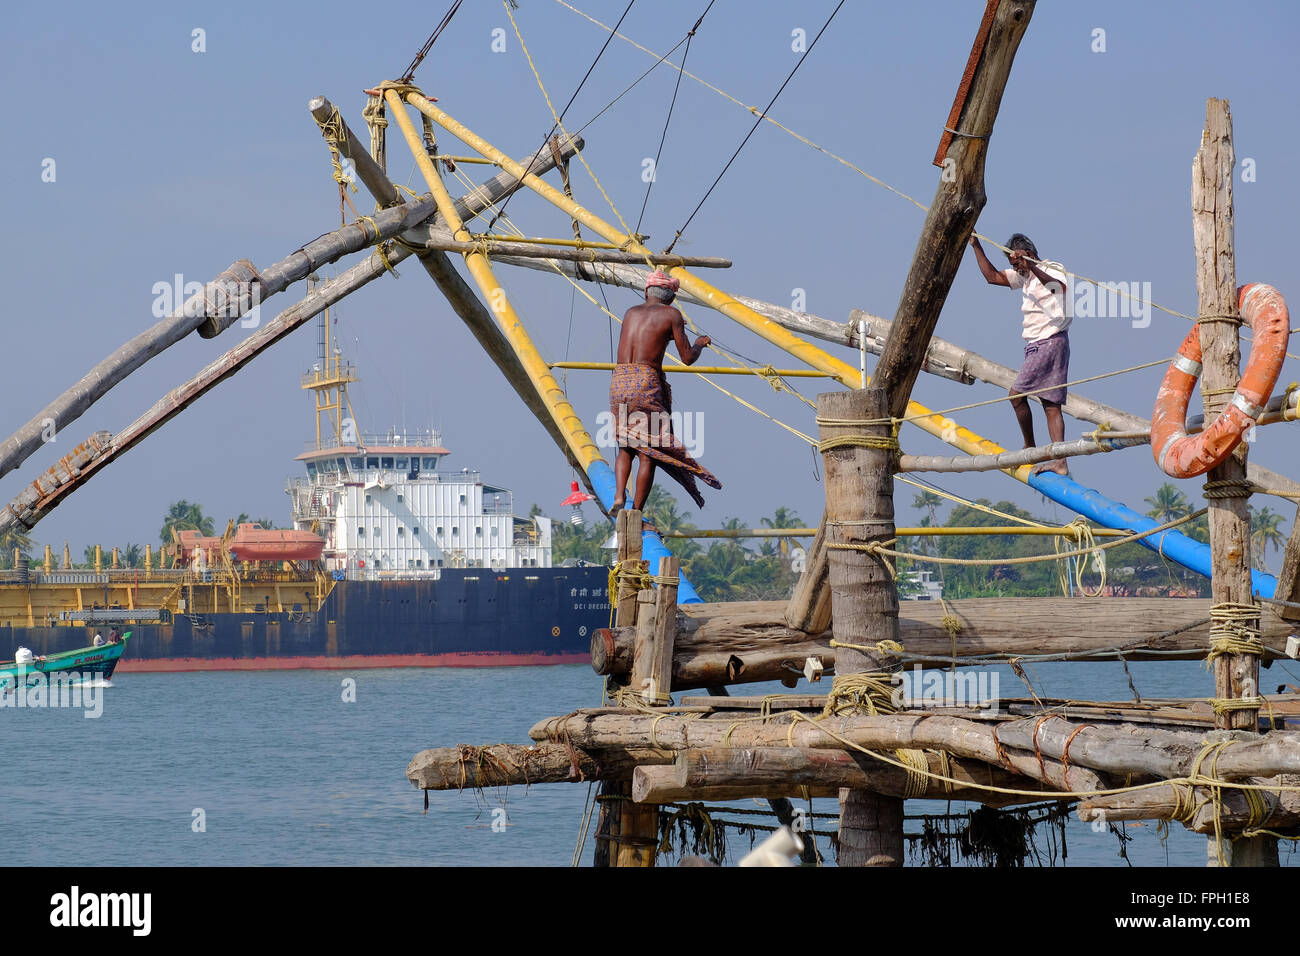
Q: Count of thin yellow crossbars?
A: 4